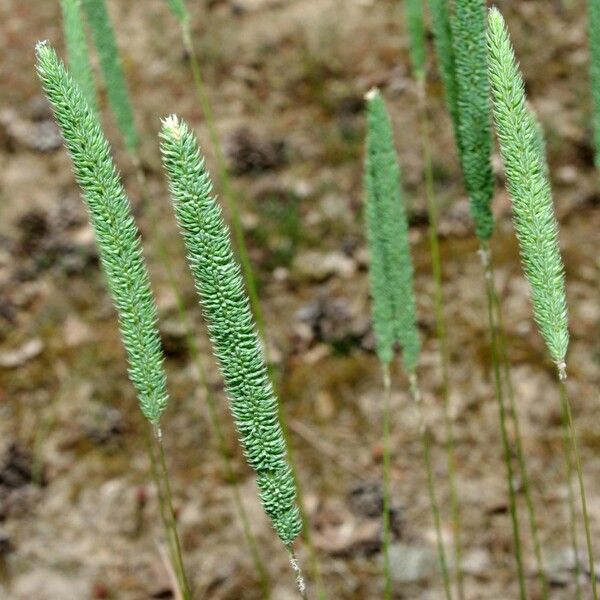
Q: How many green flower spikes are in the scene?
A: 13